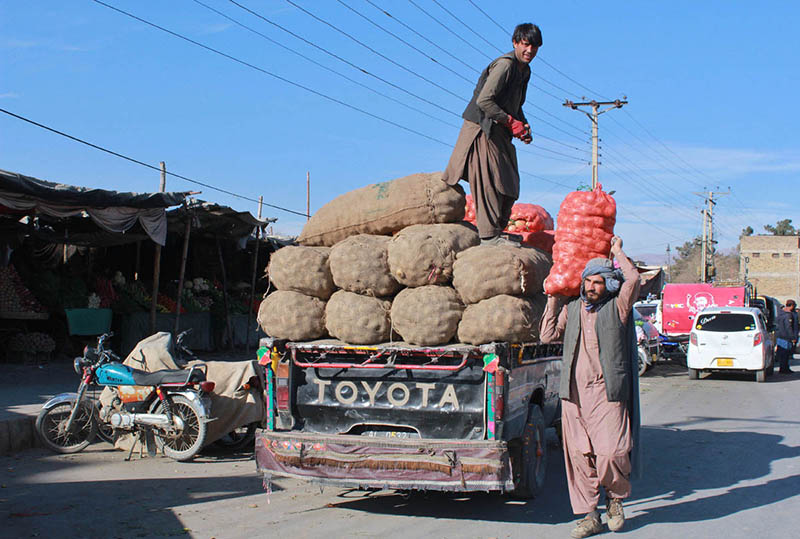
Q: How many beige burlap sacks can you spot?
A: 9